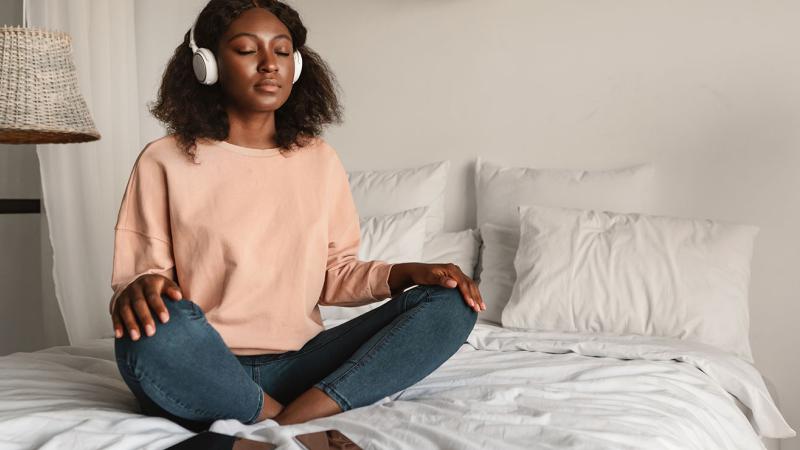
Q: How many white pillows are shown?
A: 6